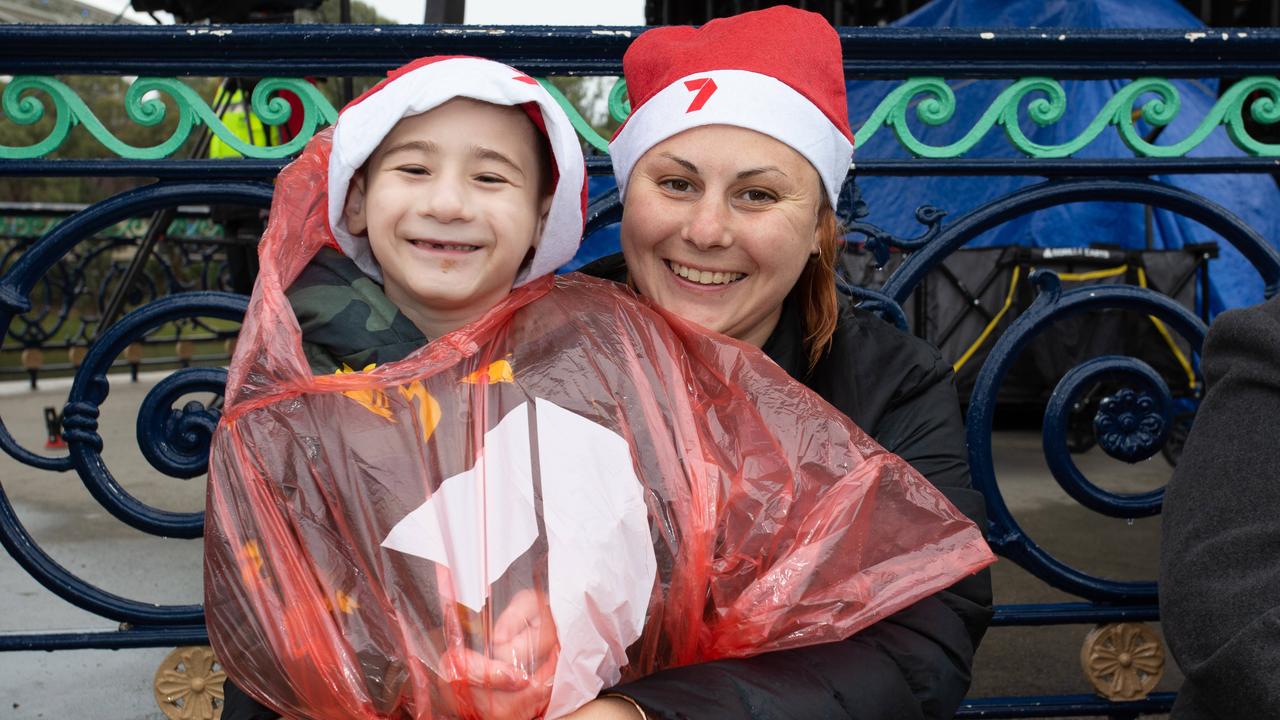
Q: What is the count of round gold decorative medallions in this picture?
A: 2